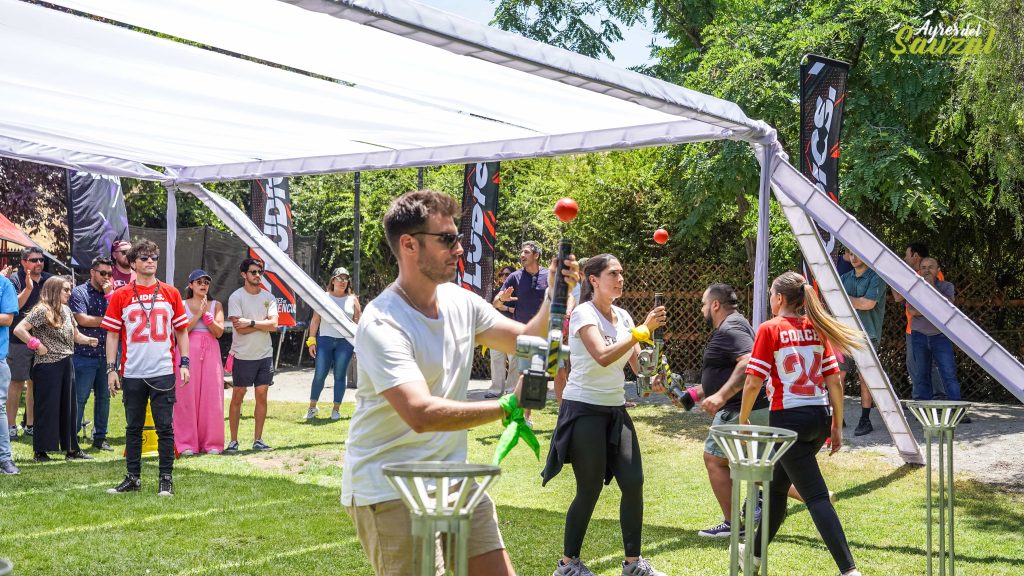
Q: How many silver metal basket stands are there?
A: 3